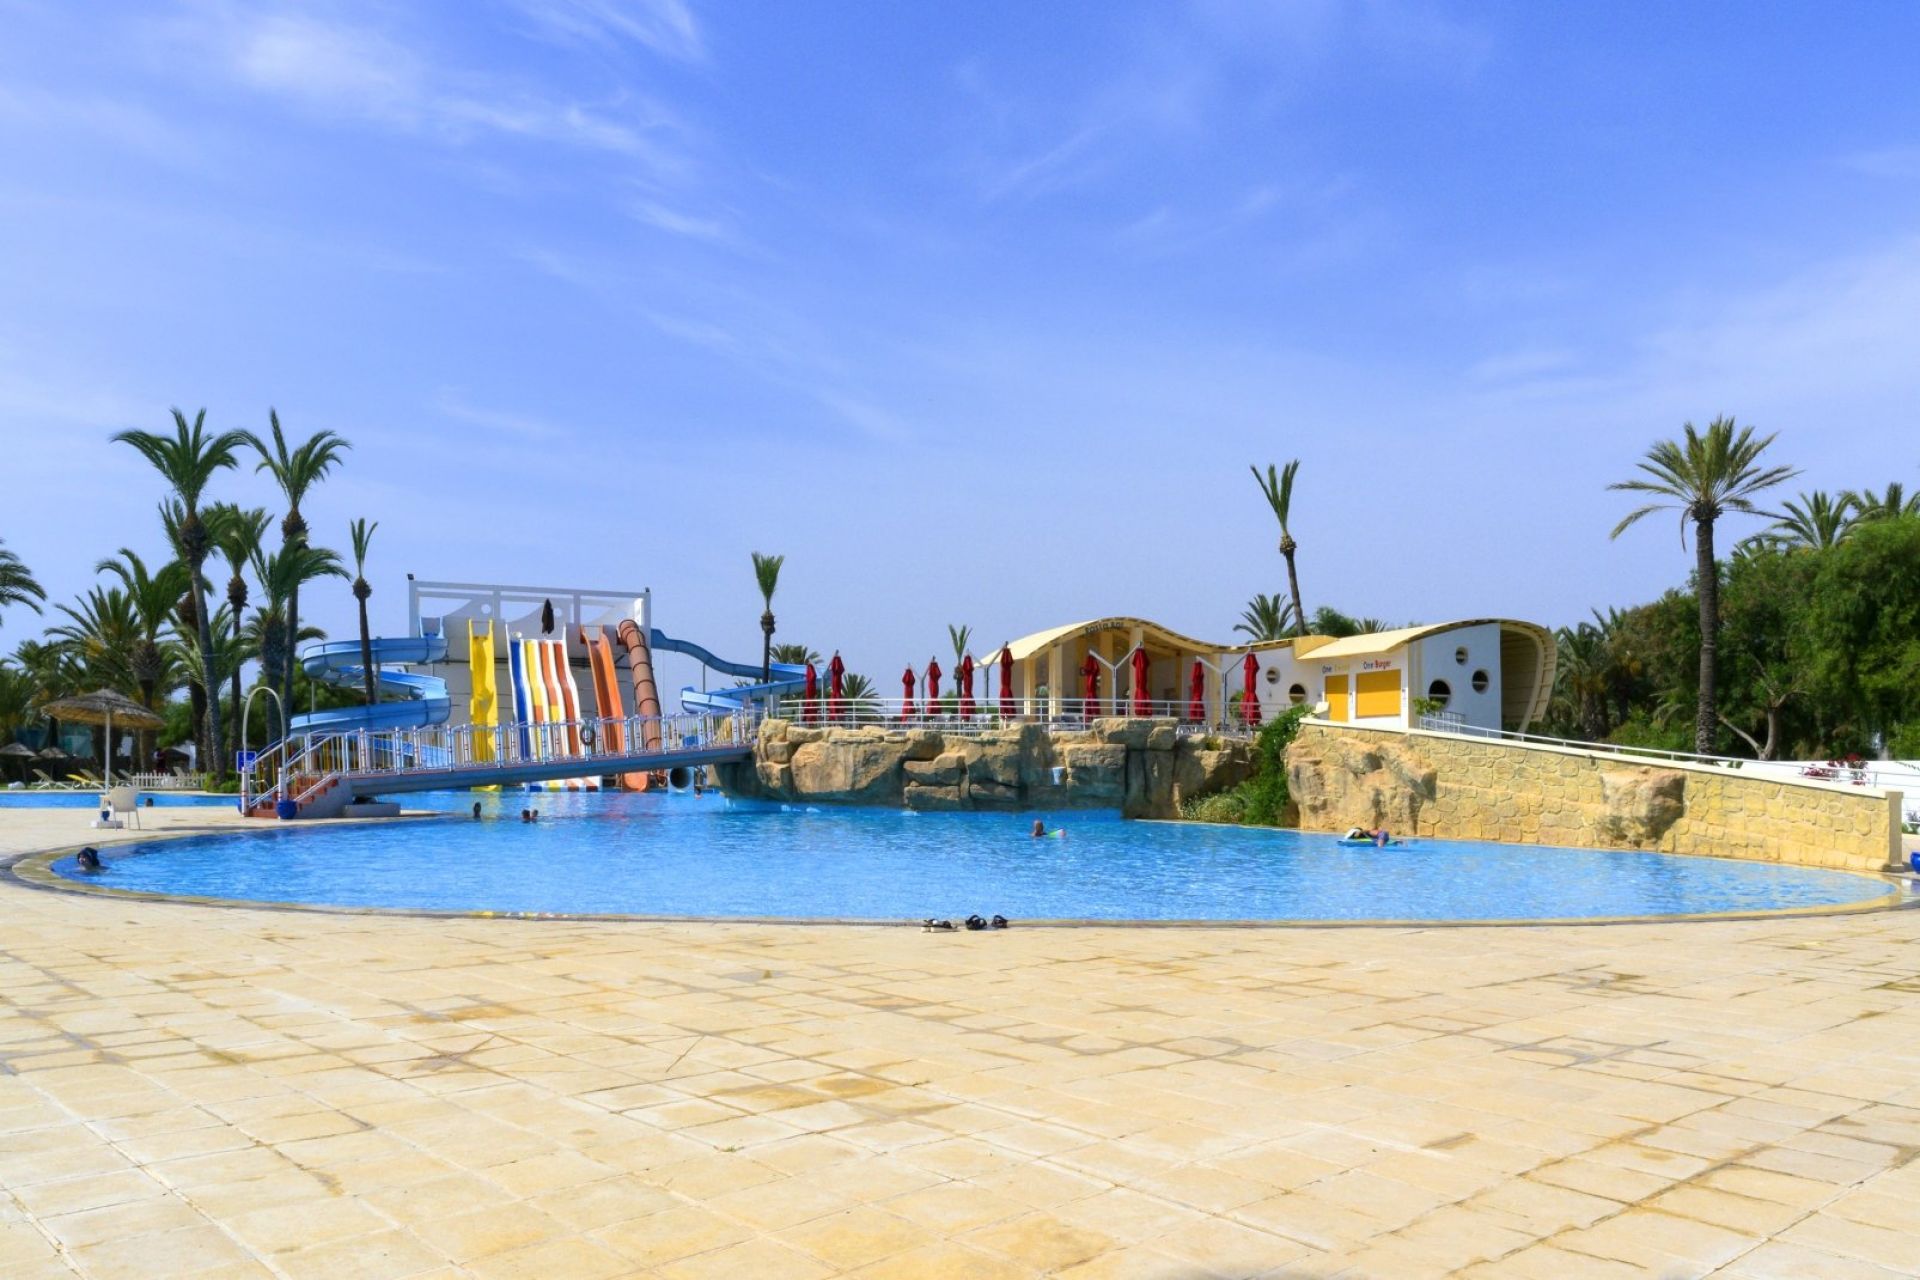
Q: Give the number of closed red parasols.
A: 10